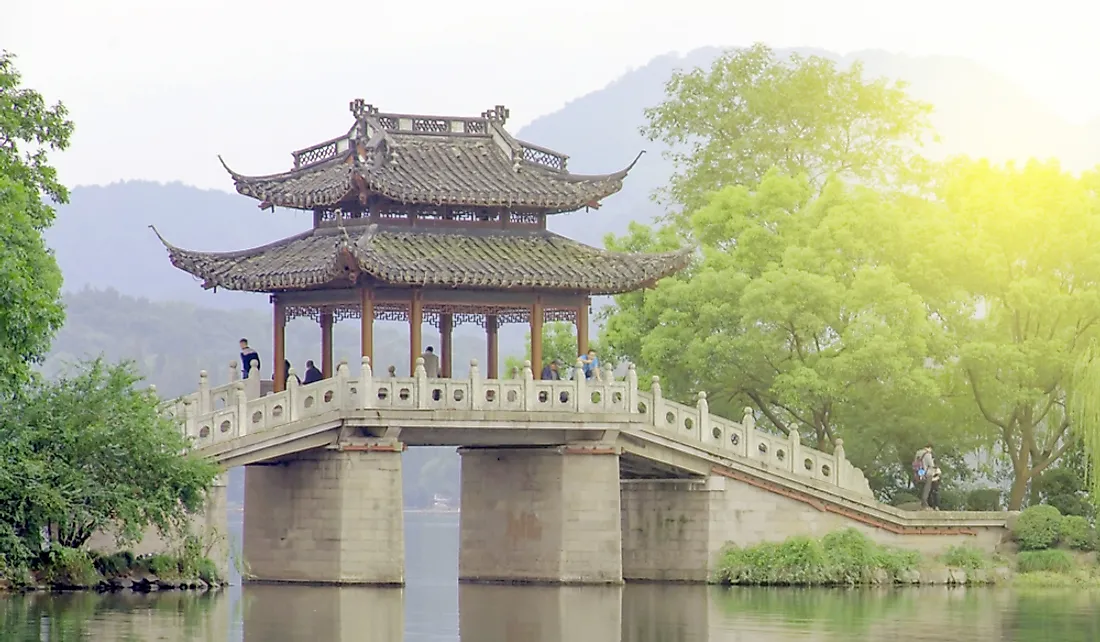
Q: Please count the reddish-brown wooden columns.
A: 8